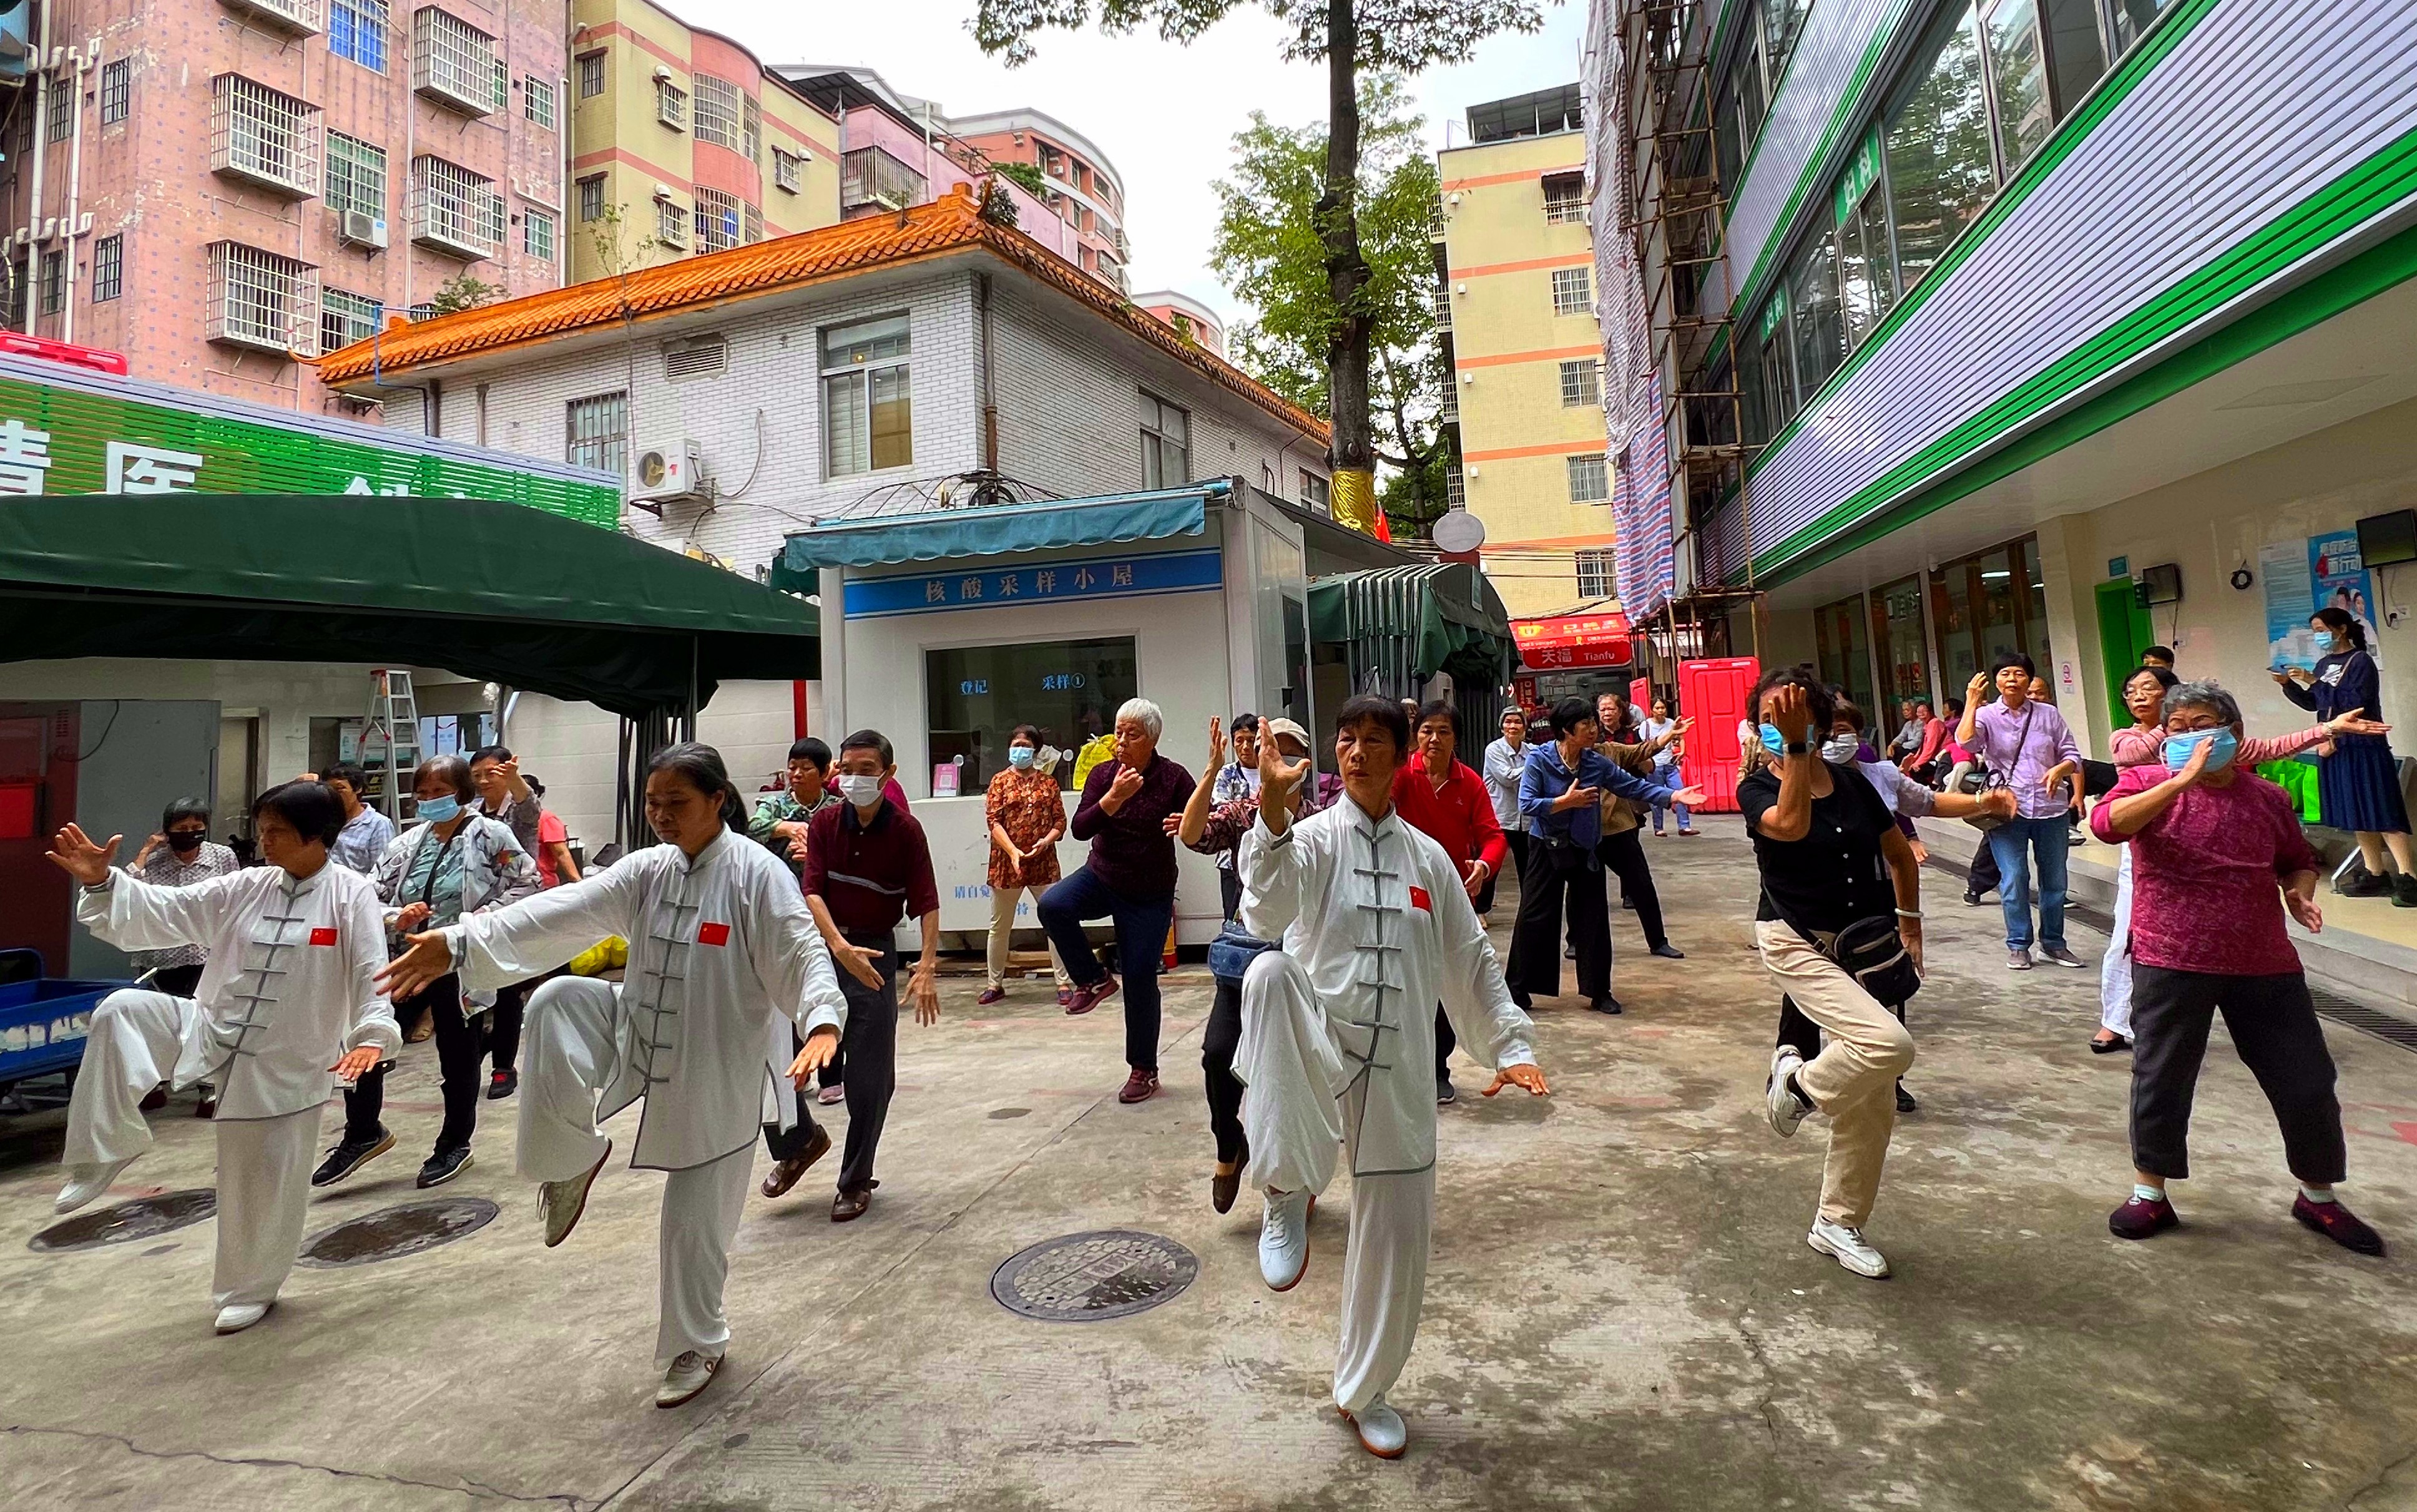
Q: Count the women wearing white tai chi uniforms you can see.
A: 3